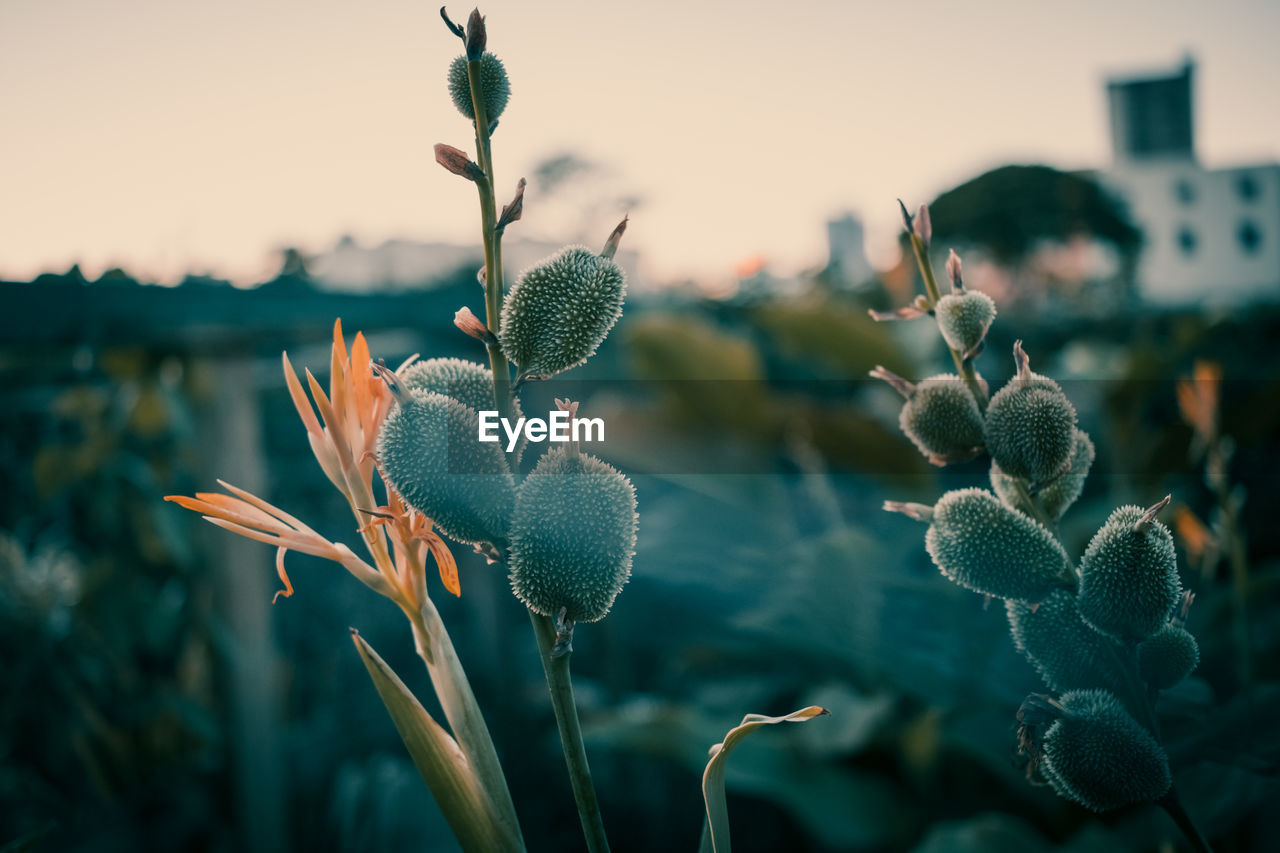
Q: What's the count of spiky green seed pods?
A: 14